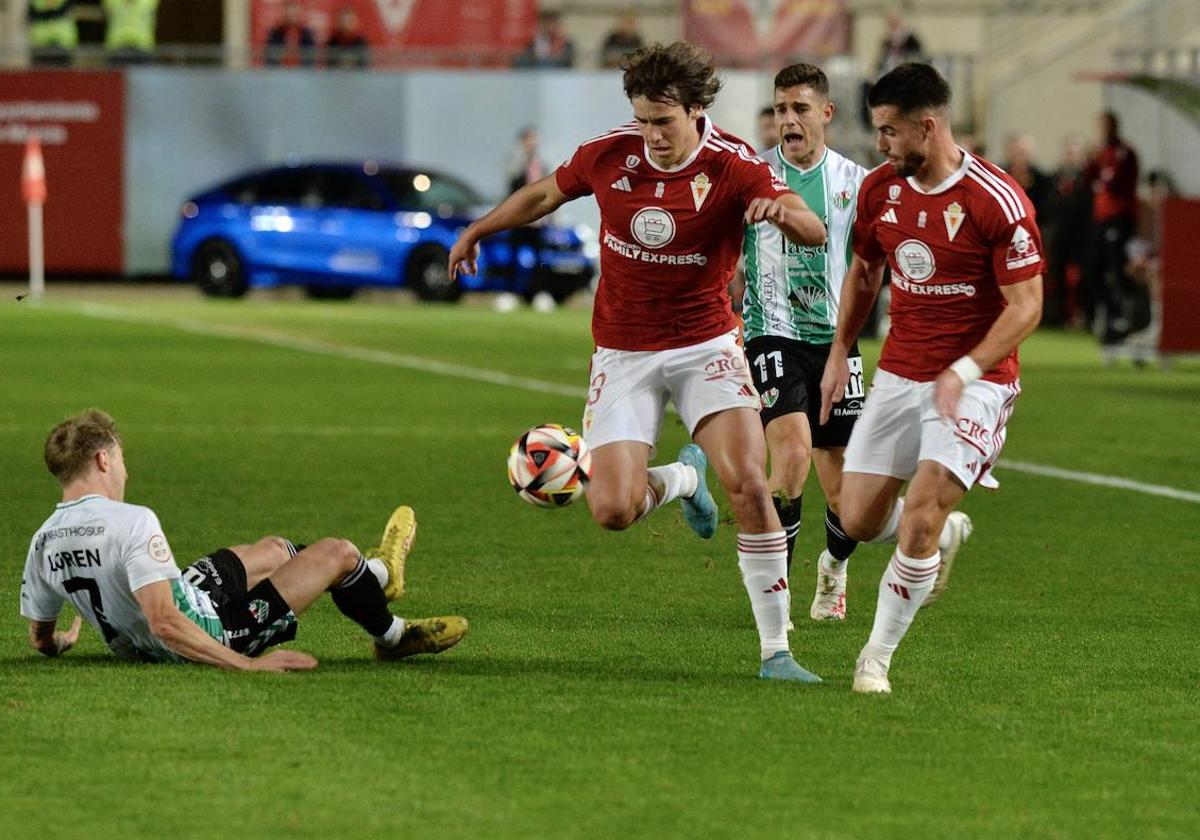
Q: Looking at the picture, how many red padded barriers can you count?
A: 2